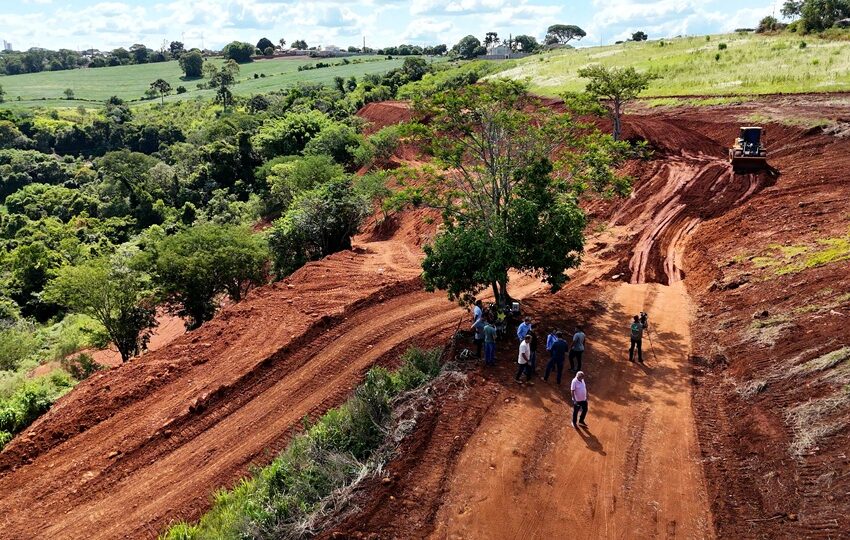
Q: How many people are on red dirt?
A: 11